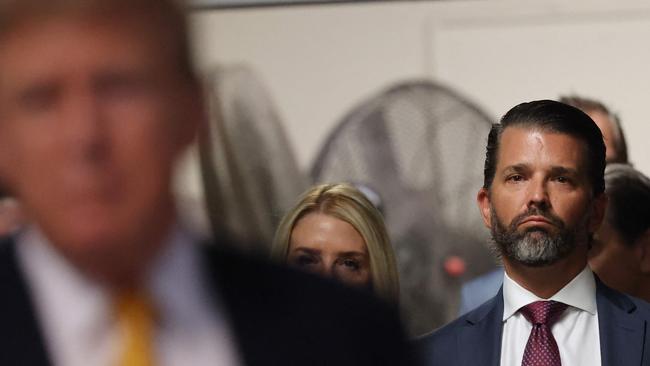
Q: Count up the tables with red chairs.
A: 0